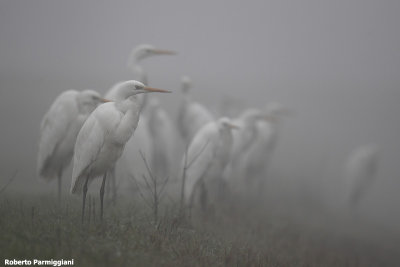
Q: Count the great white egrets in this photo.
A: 9